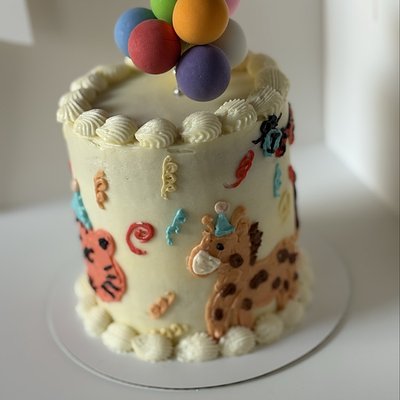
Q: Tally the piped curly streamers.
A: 9